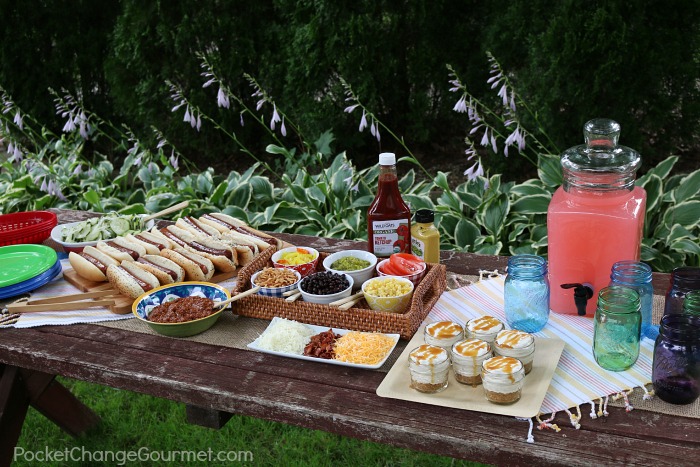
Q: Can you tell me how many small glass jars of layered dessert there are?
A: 6